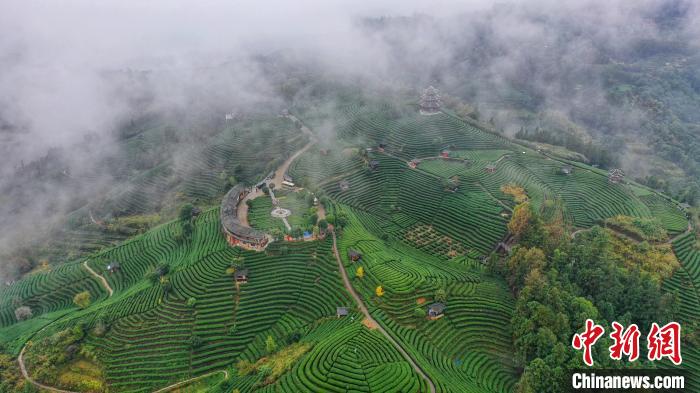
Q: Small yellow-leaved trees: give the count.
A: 2